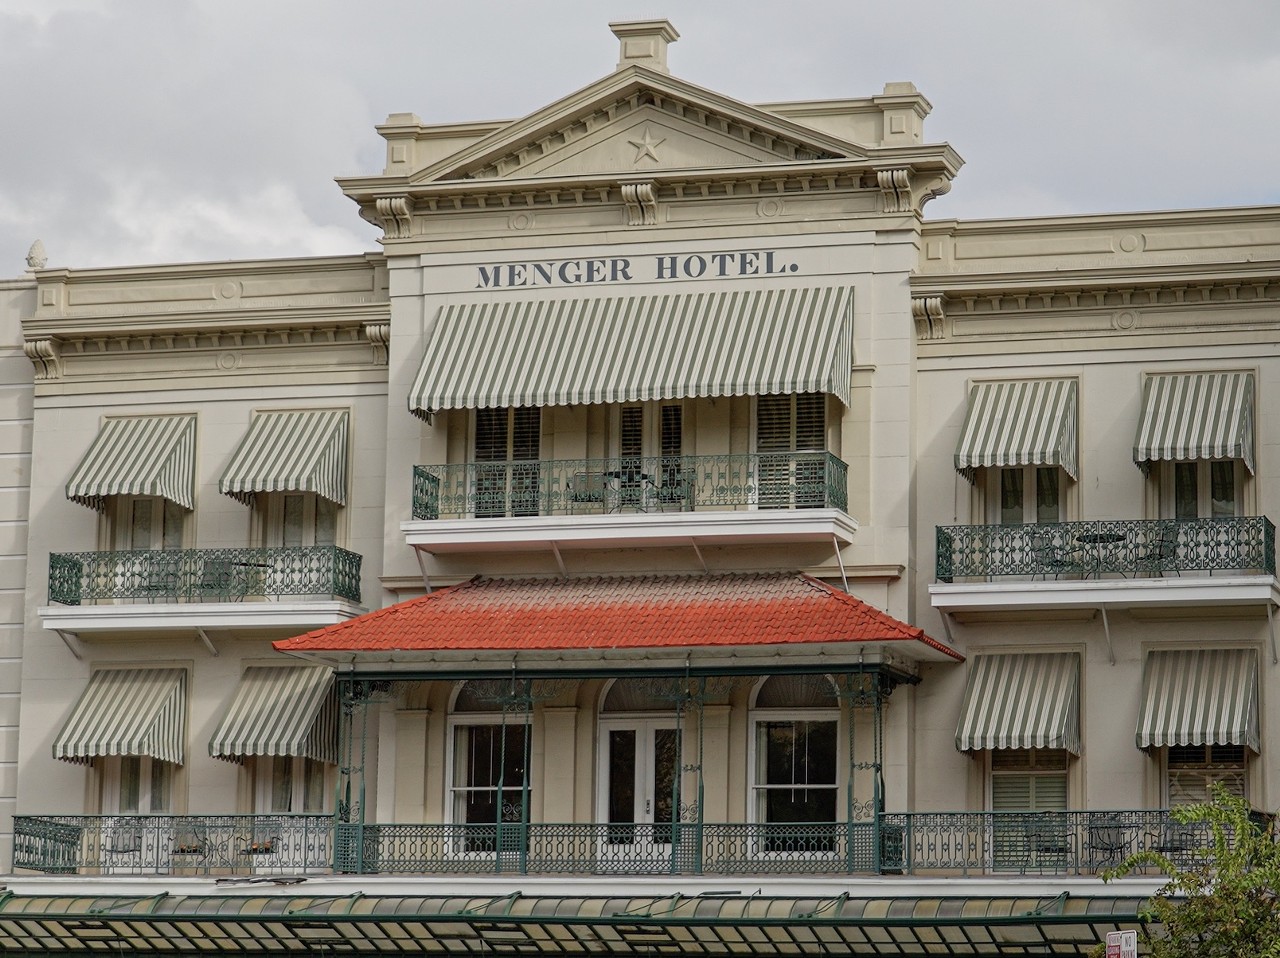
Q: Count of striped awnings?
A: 9